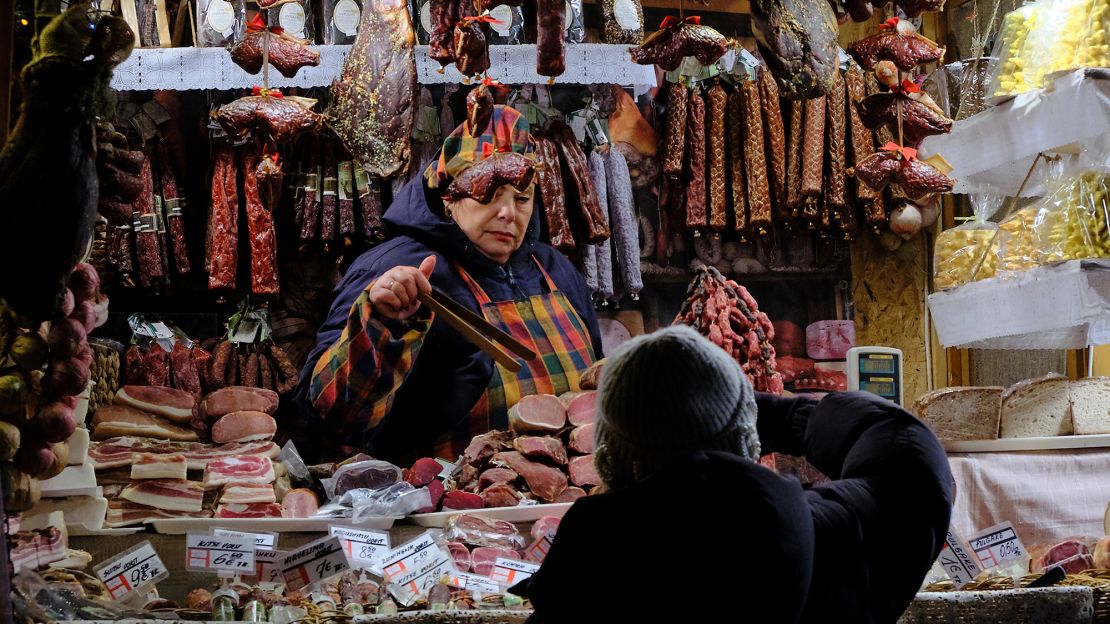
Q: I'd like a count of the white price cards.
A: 13